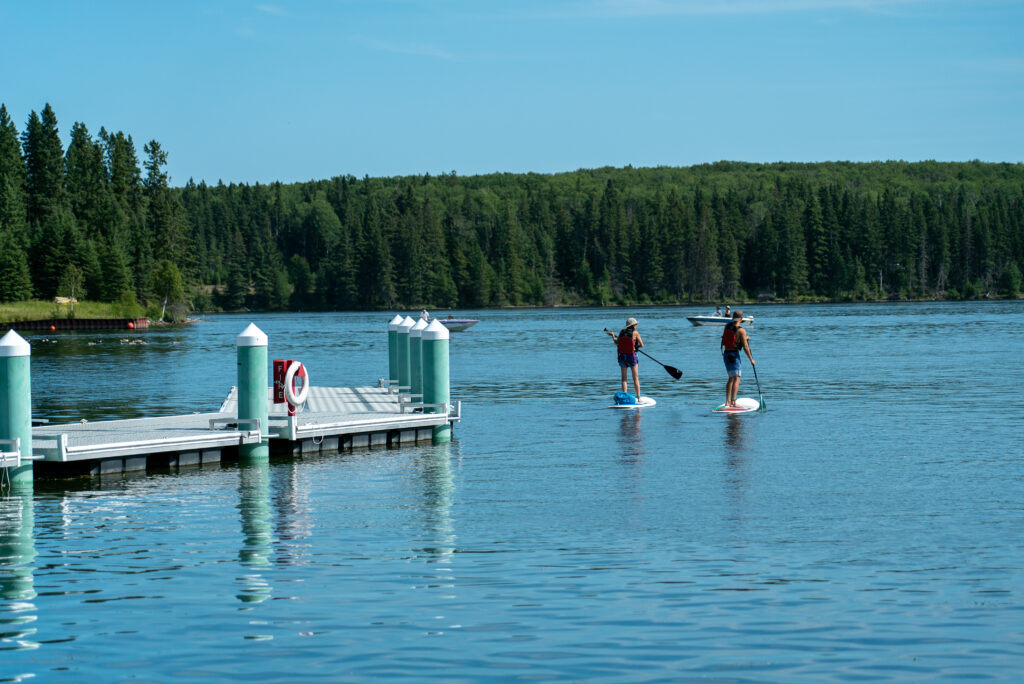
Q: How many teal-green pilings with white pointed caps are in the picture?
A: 6